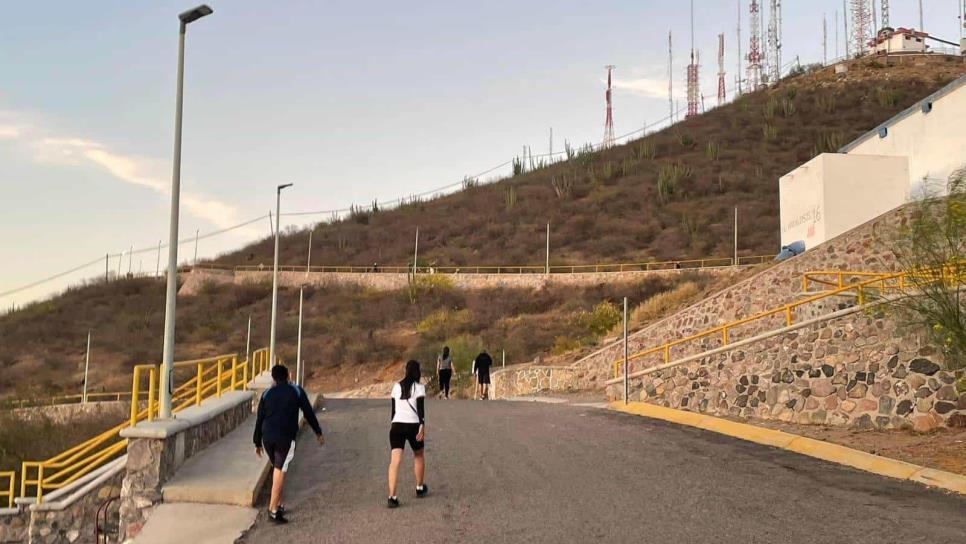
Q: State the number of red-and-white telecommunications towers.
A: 5